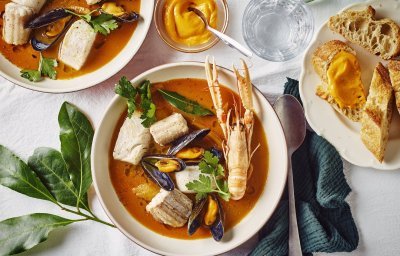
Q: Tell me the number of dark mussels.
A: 5